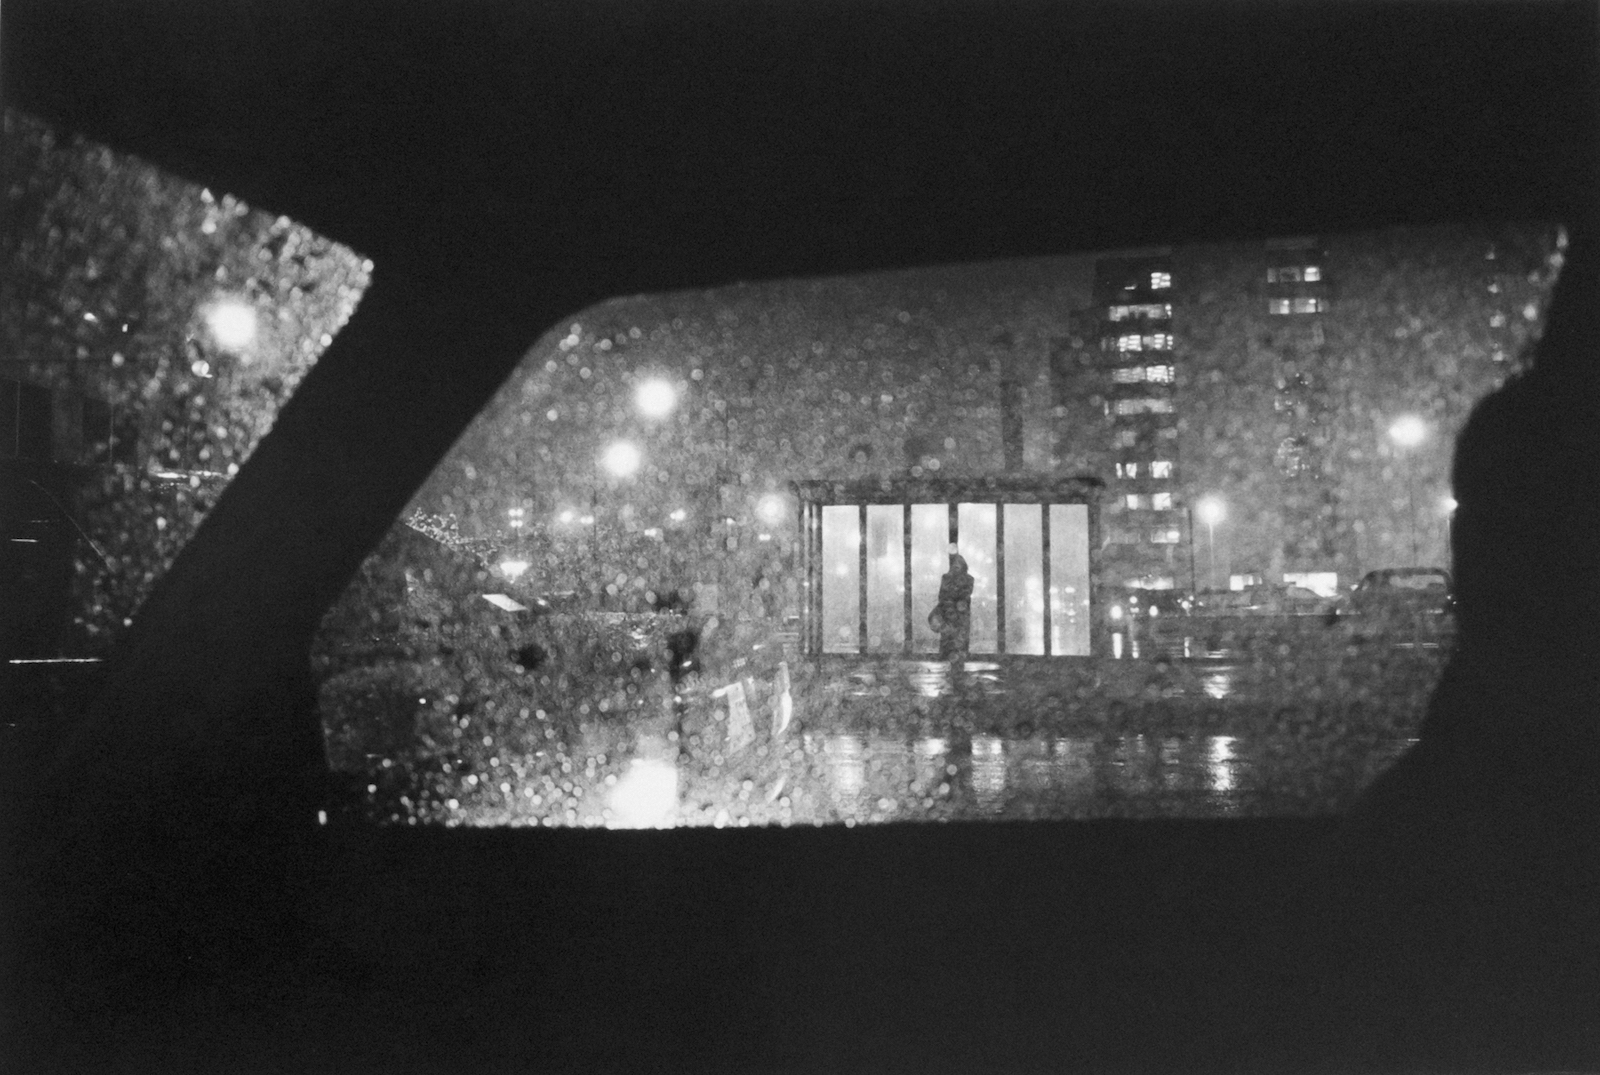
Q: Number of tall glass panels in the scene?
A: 6